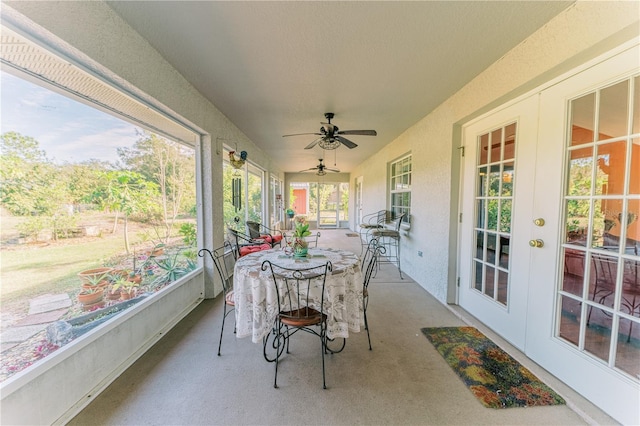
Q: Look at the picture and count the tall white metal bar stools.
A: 2